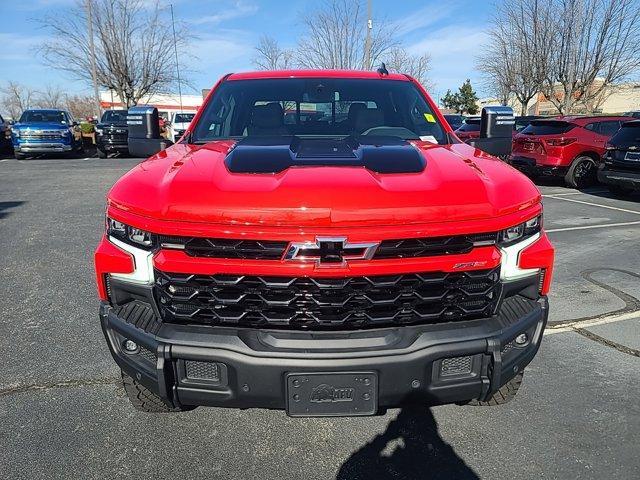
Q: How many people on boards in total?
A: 0